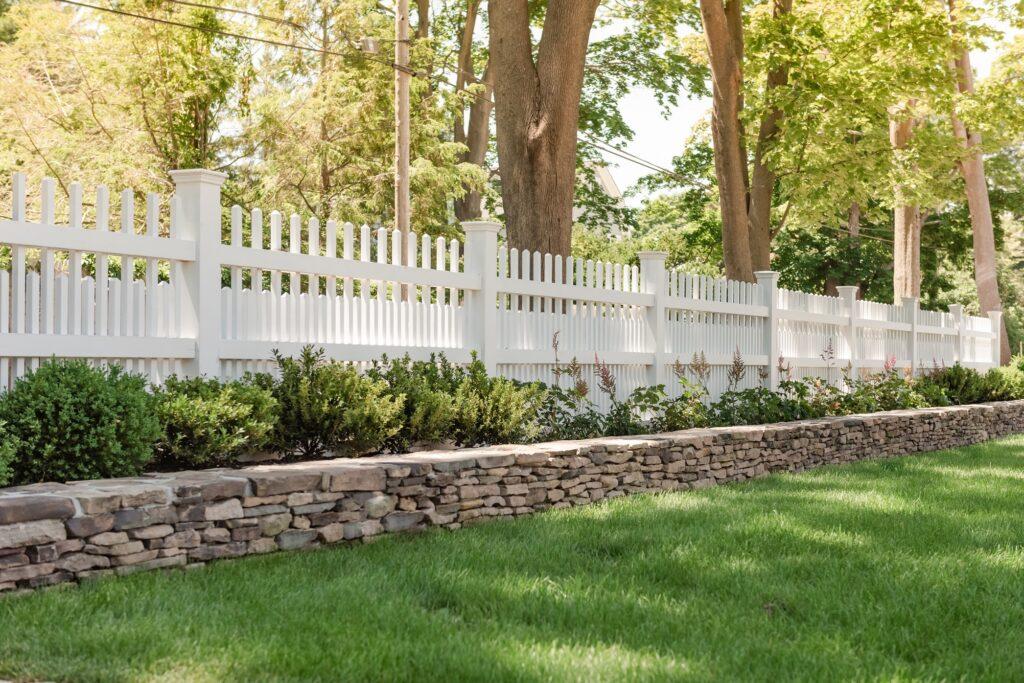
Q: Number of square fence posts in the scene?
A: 8